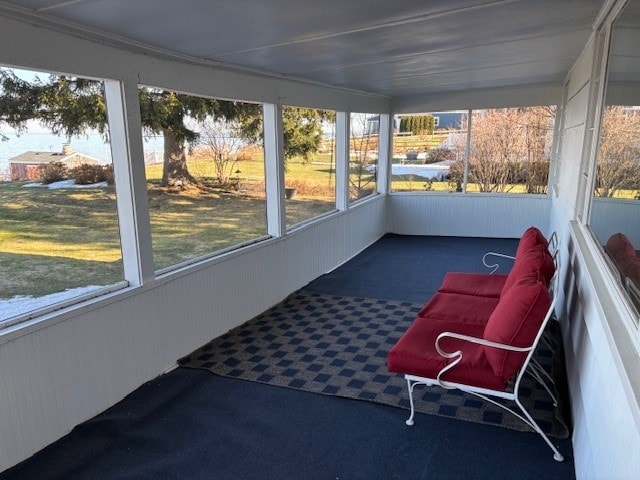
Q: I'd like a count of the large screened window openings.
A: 6